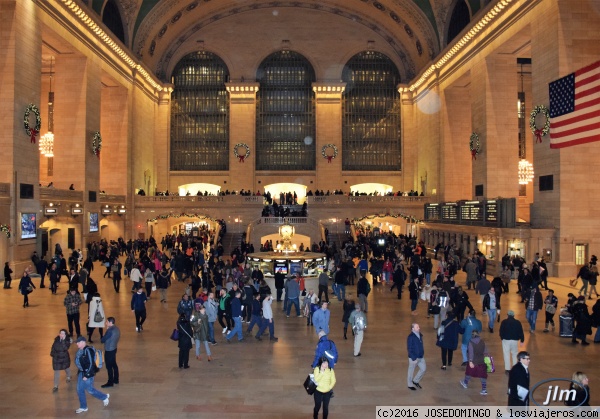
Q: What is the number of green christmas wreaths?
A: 6